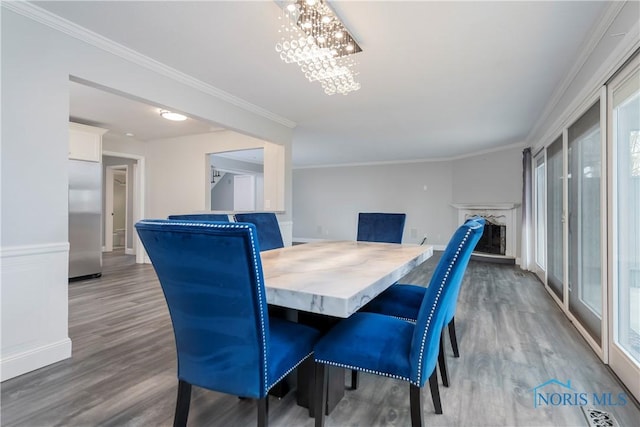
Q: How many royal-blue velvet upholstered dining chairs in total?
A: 6